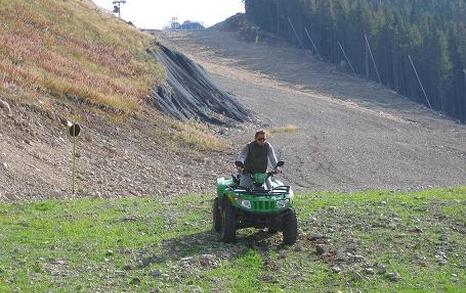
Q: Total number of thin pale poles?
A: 5